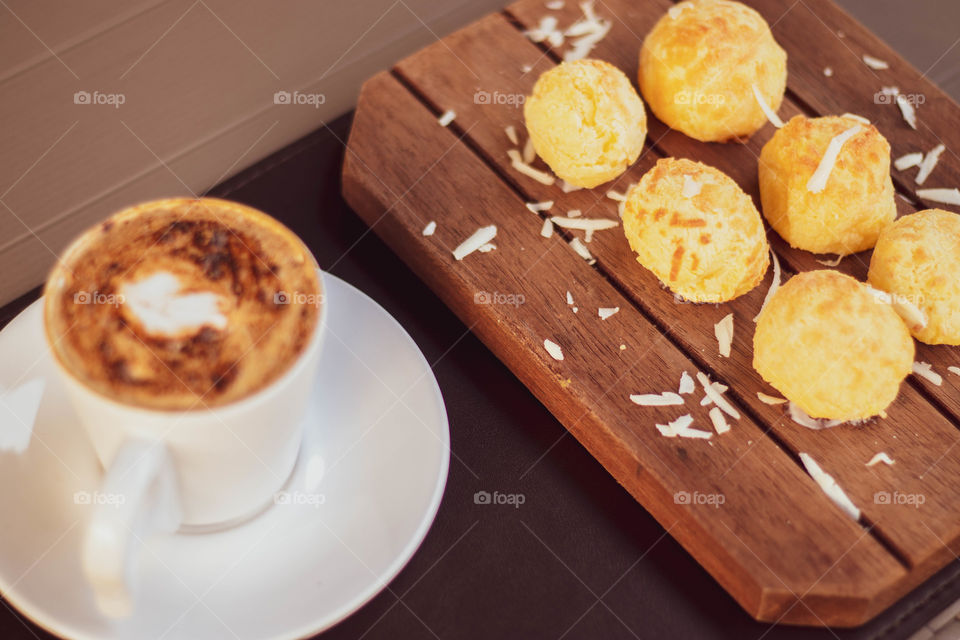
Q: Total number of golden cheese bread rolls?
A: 6